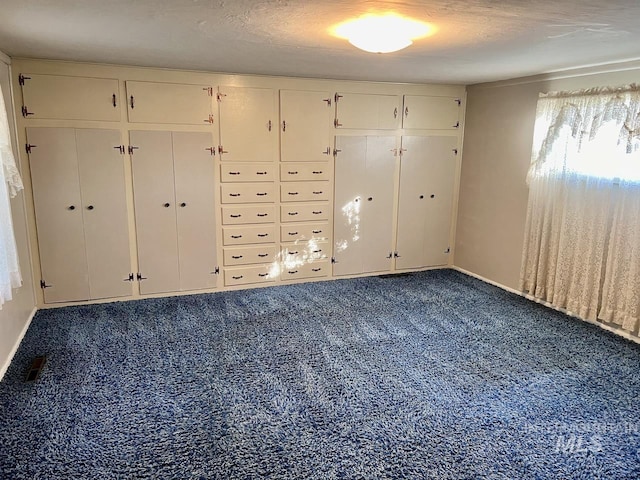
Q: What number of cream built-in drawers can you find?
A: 12